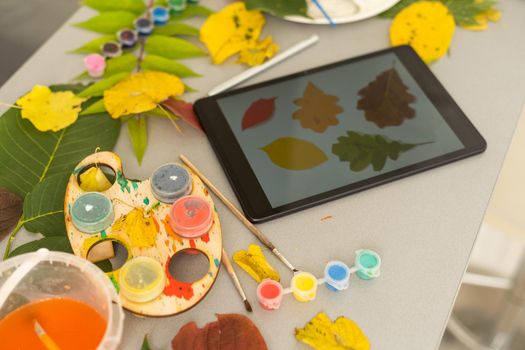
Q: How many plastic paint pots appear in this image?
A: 15